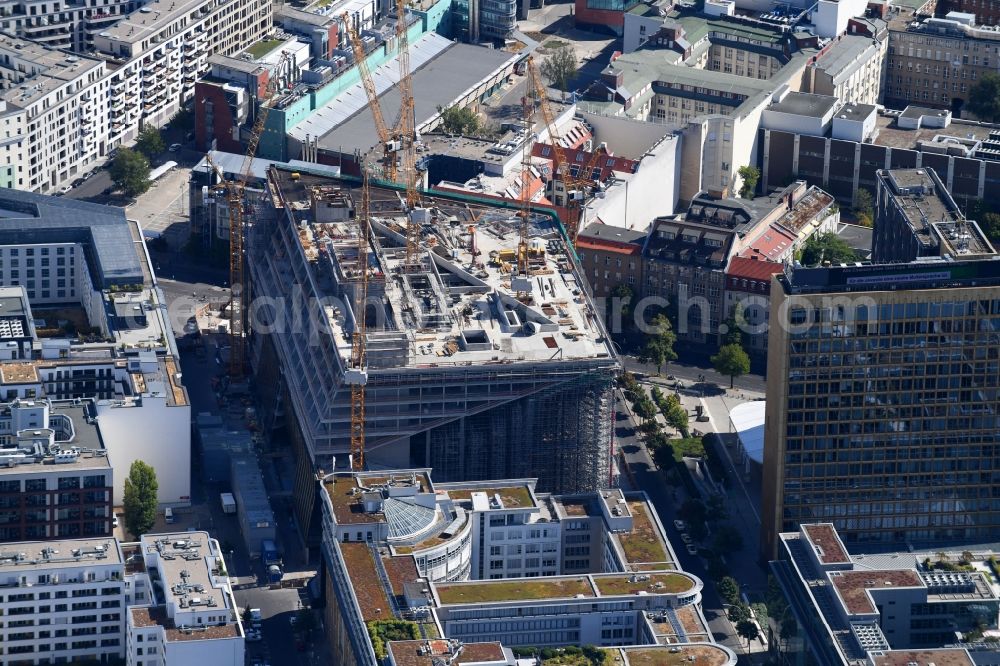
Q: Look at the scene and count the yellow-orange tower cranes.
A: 6